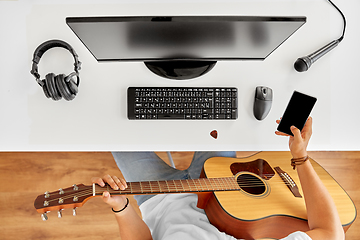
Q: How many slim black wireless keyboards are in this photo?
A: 1